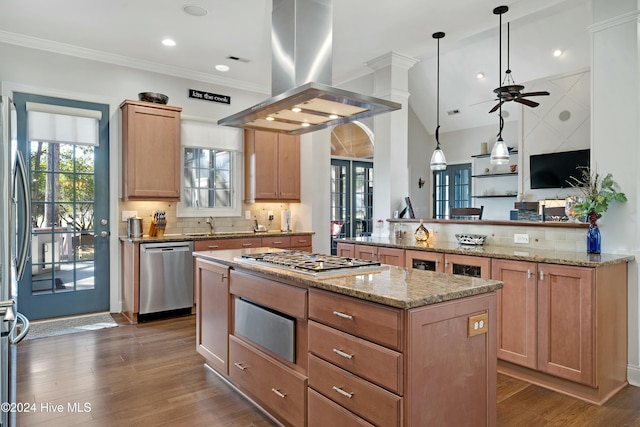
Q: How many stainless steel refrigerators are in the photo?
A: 1